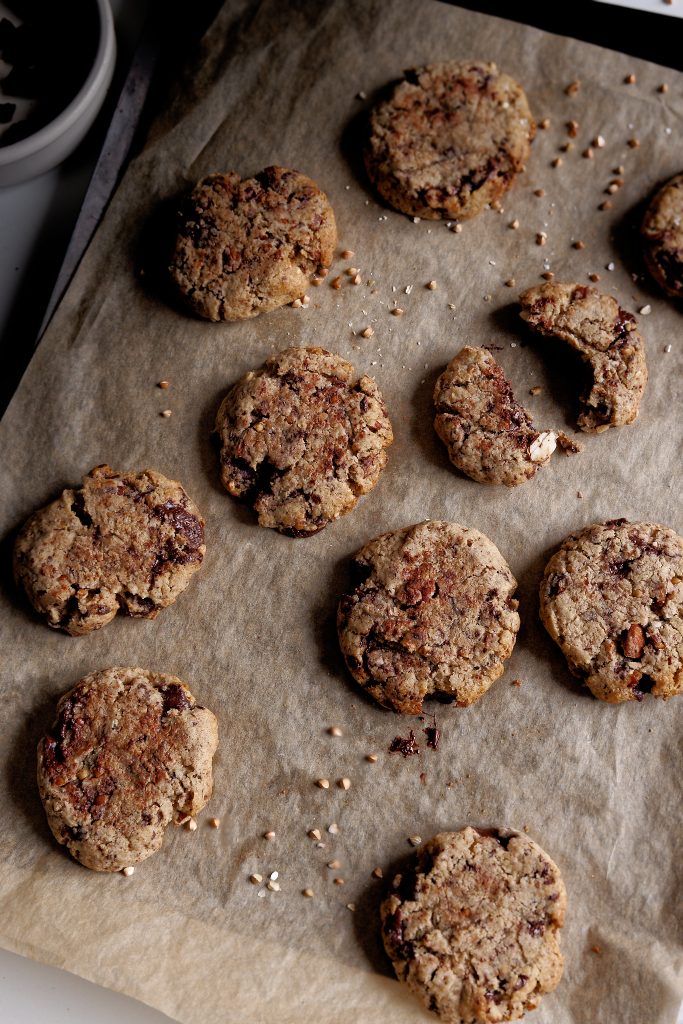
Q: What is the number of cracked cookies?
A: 1